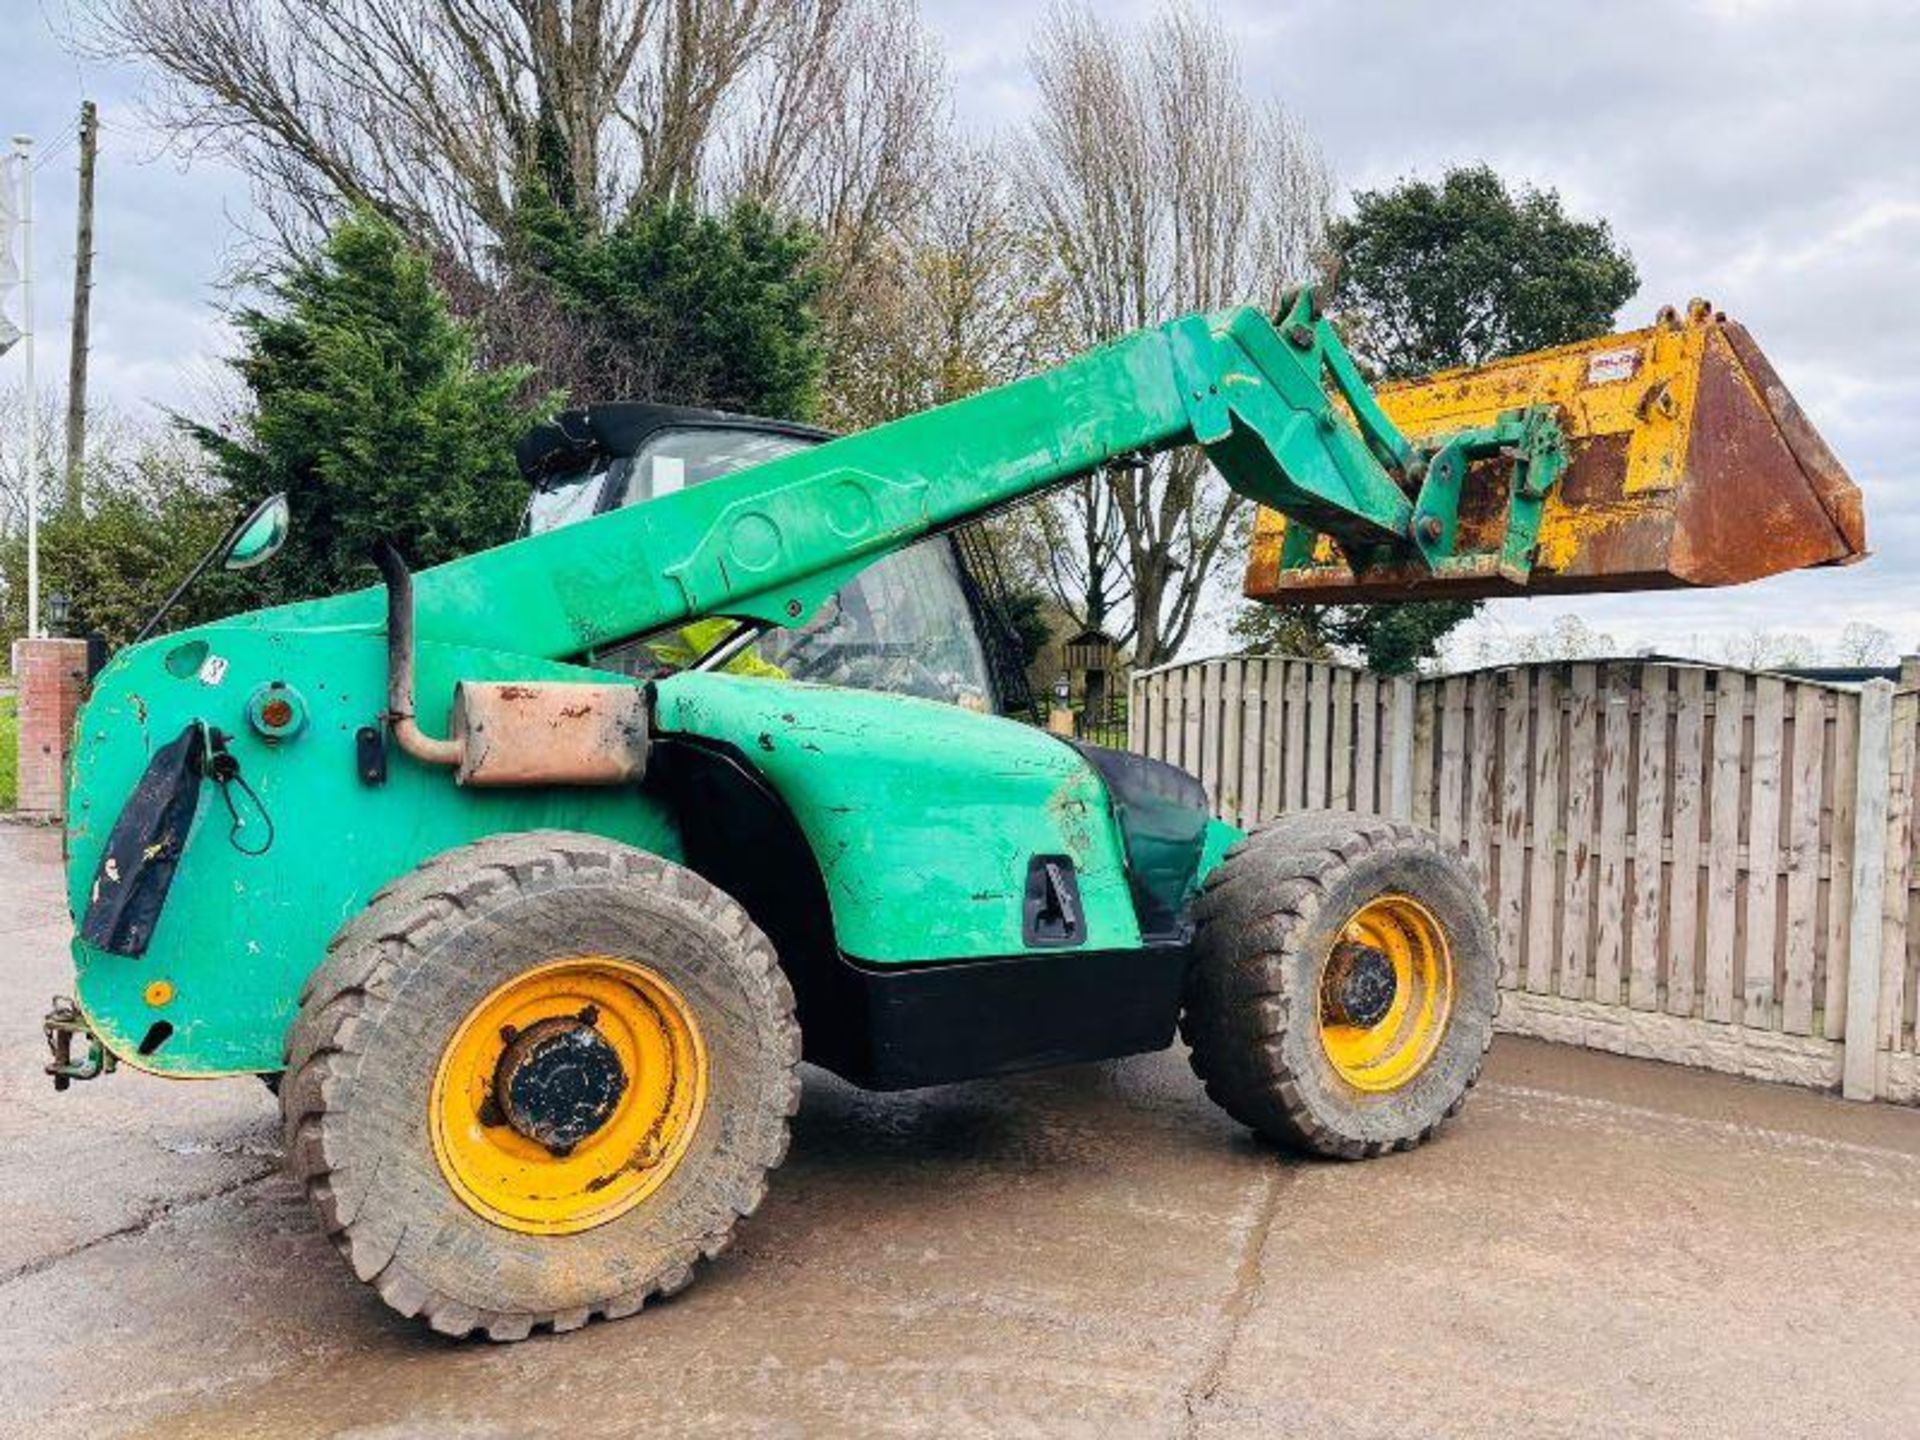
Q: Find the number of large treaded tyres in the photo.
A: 2